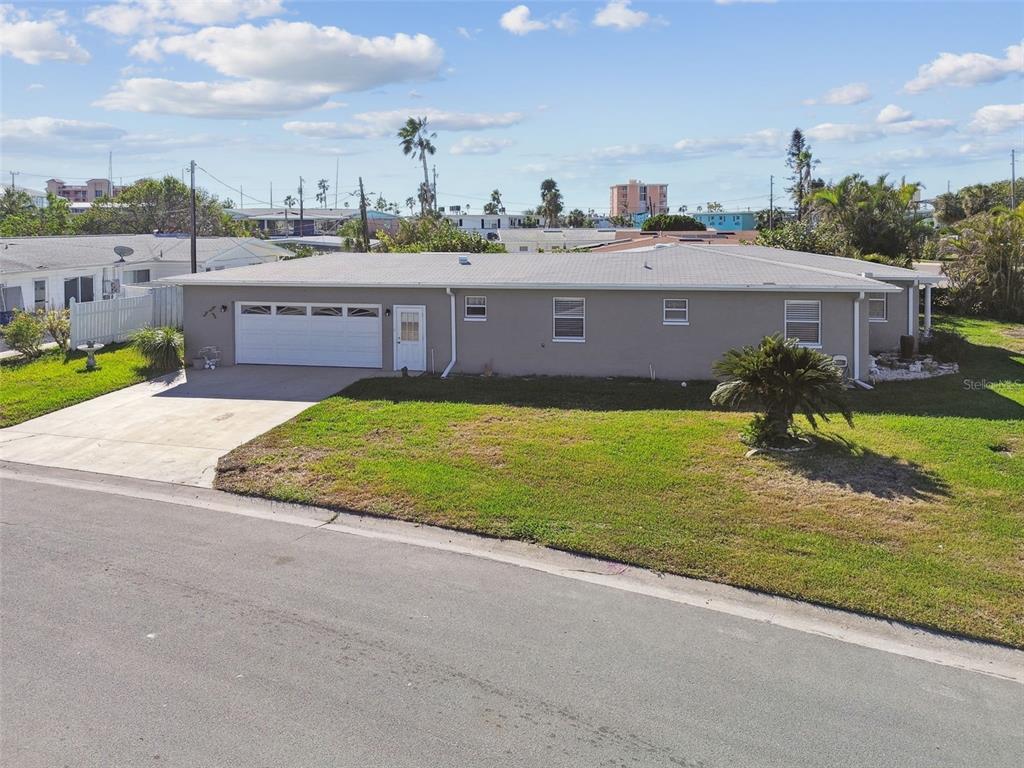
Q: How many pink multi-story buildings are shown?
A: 2